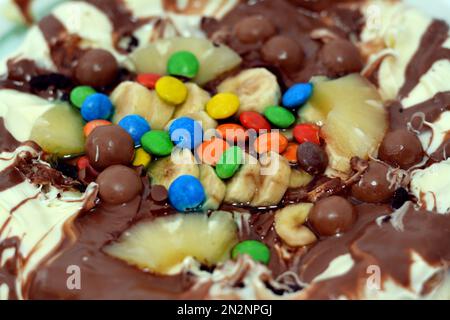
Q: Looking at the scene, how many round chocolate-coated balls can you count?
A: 9